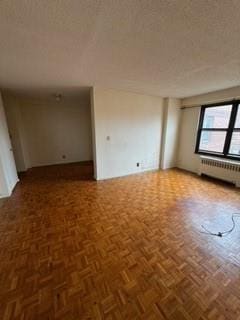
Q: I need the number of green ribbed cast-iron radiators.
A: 0